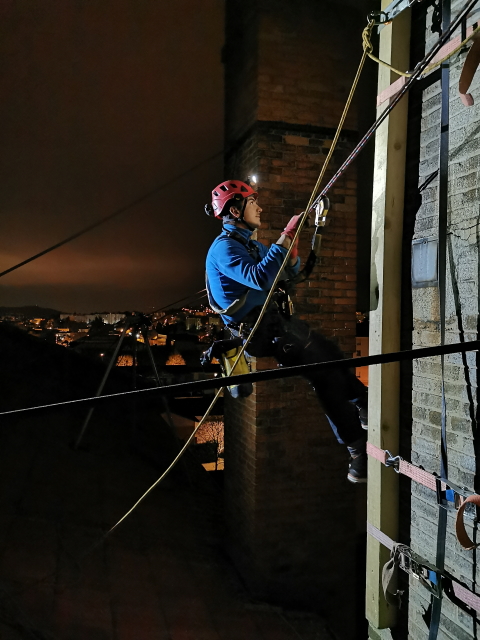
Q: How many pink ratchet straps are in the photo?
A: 3